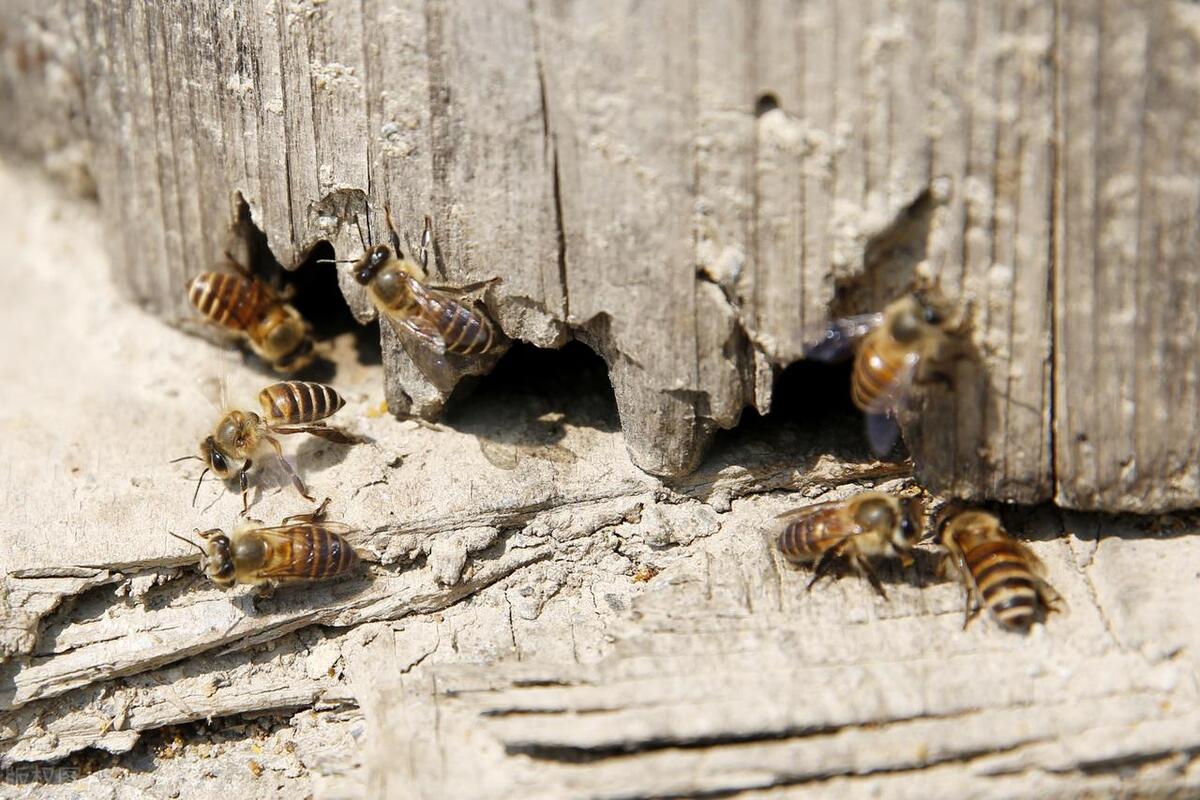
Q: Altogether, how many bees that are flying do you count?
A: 1